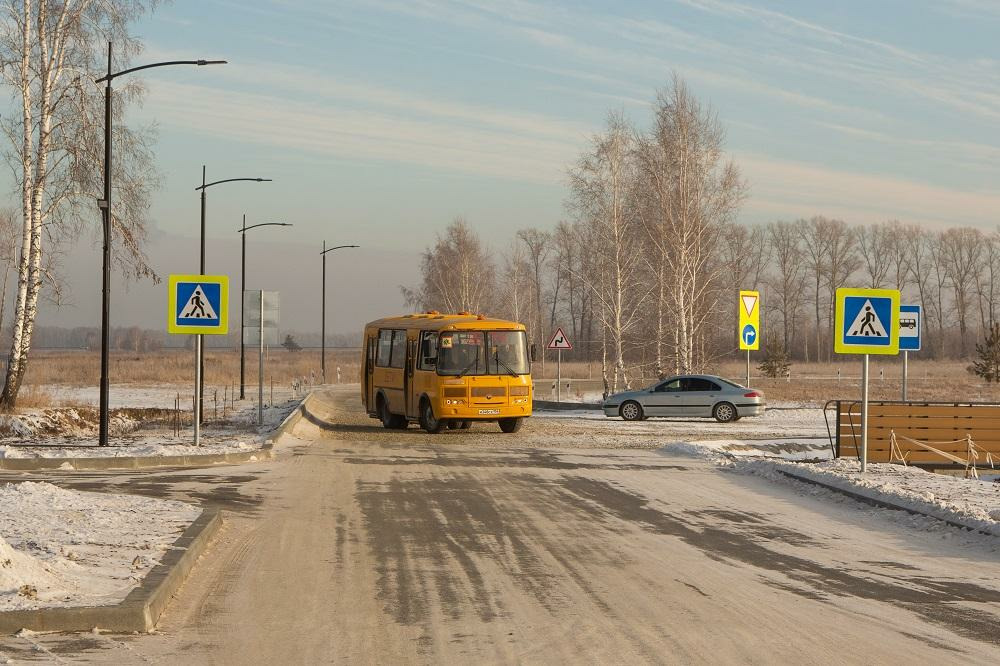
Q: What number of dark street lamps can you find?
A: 4